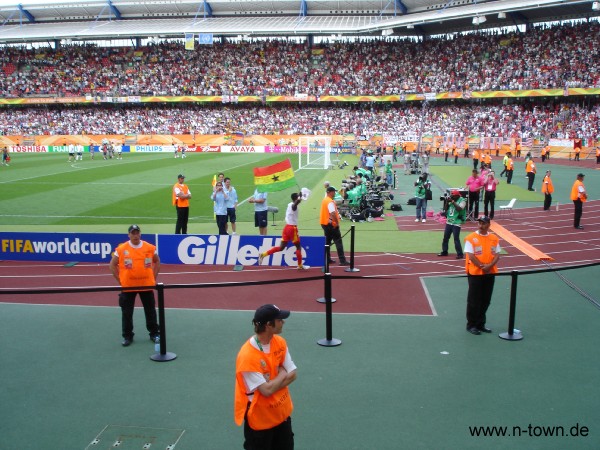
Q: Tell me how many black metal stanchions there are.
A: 5